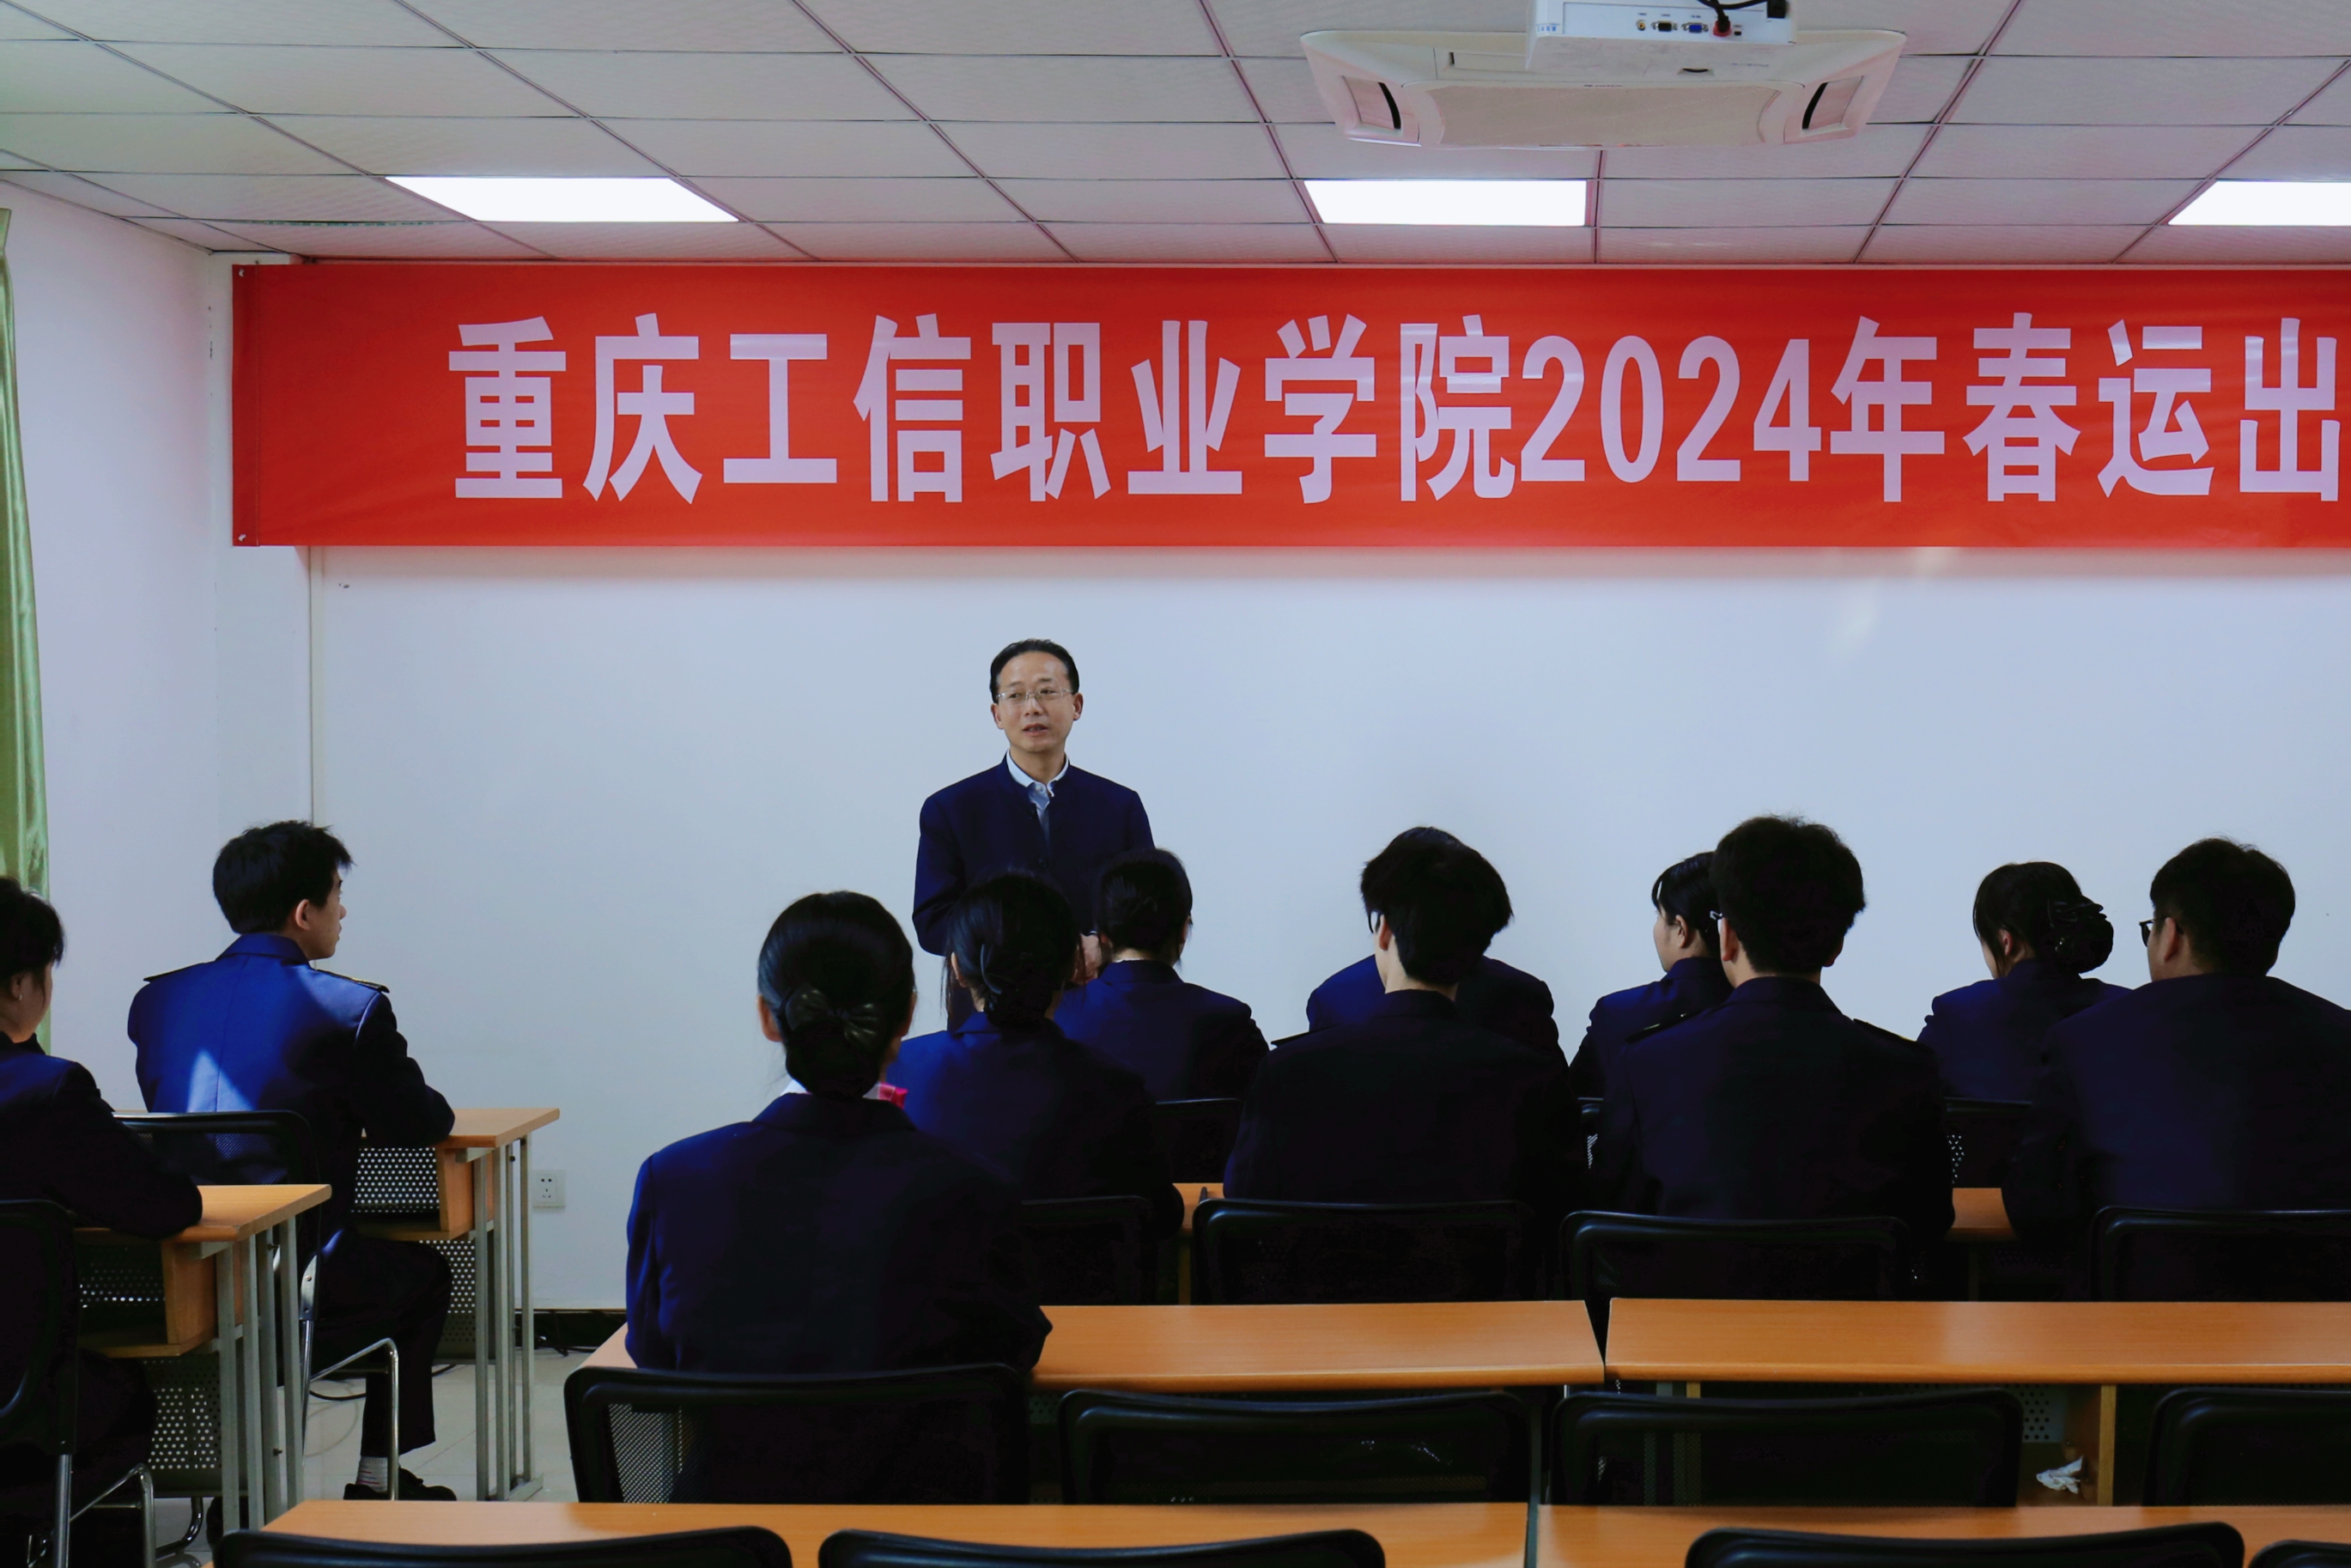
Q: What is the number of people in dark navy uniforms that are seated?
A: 11